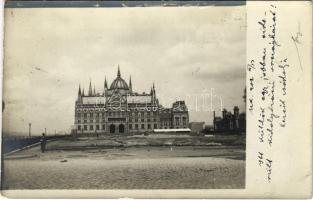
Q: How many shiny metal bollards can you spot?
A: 0